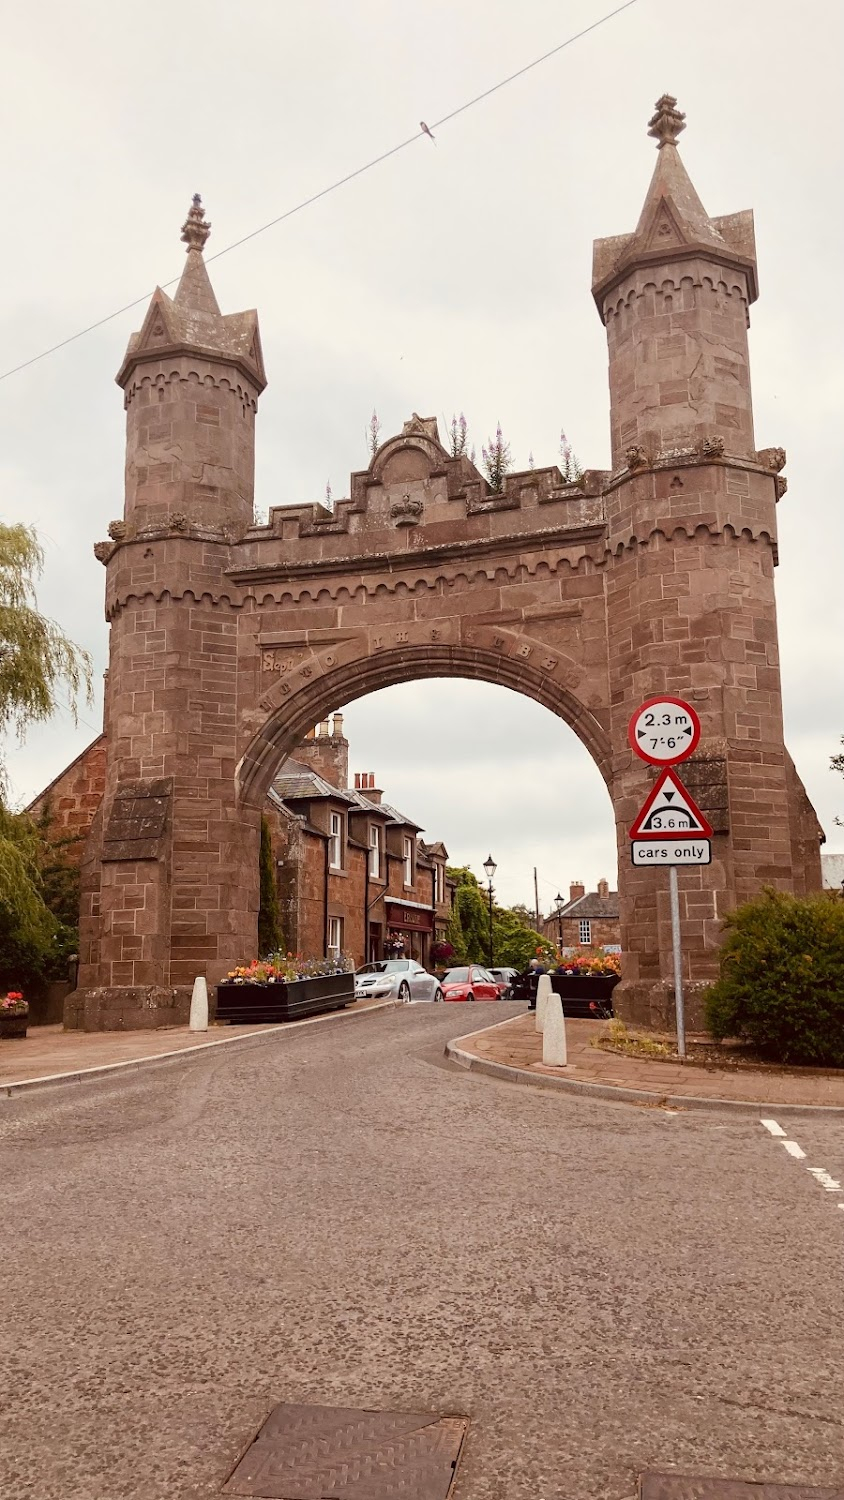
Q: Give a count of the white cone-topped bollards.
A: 3